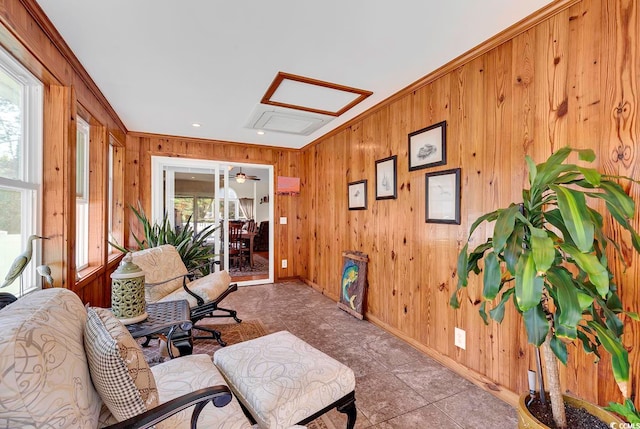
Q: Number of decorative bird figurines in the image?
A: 2